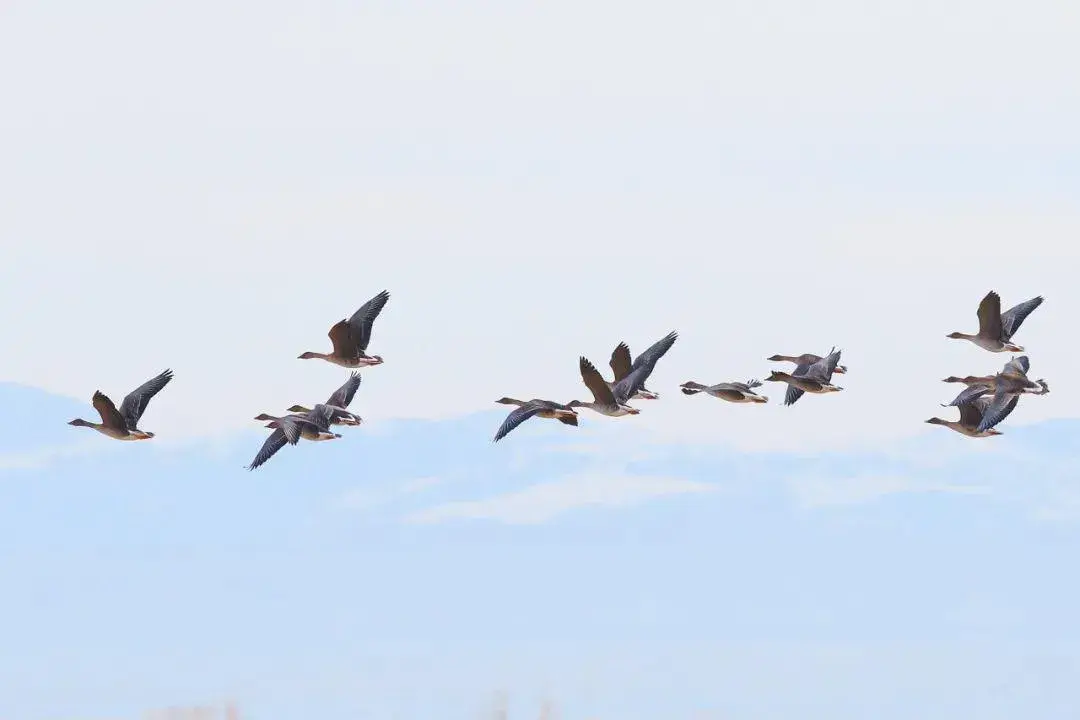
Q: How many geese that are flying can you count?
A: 15